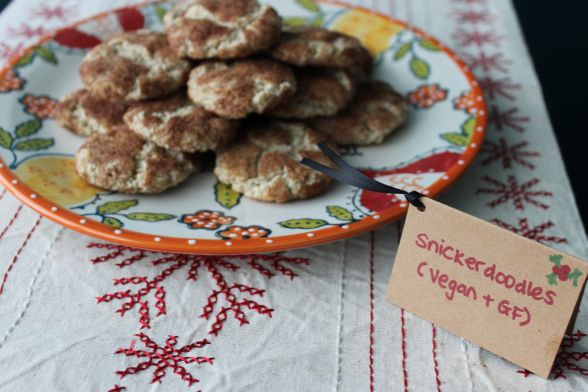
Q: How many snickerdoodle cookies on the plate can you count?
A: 10